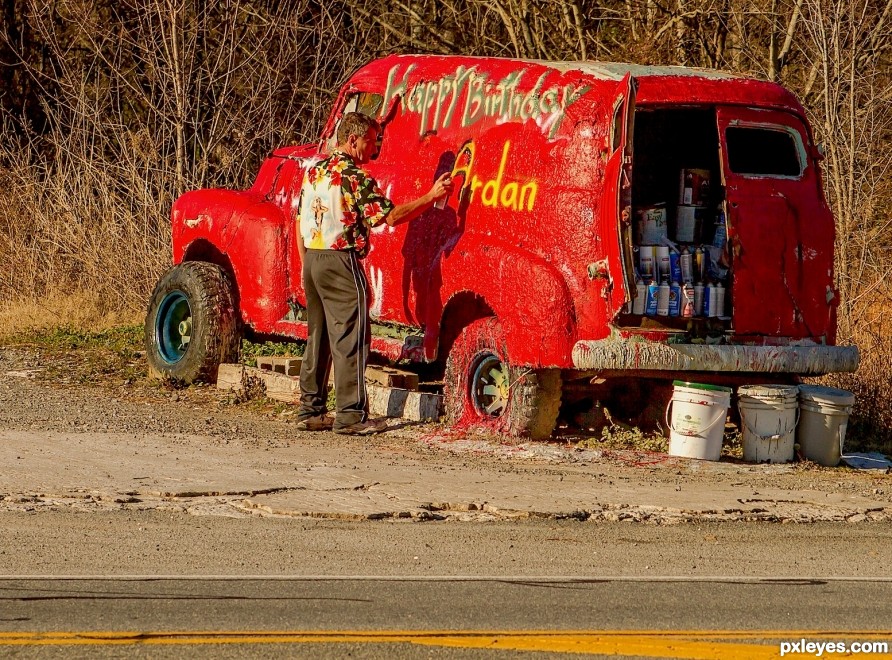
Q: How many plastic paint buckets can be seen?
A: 3